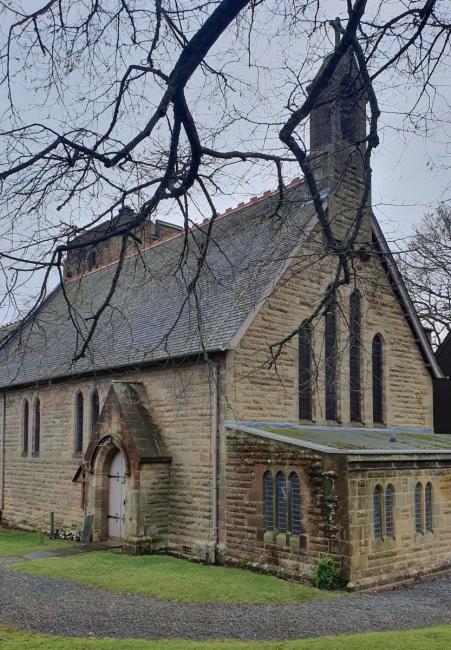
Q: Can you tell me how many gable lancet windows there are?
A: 4